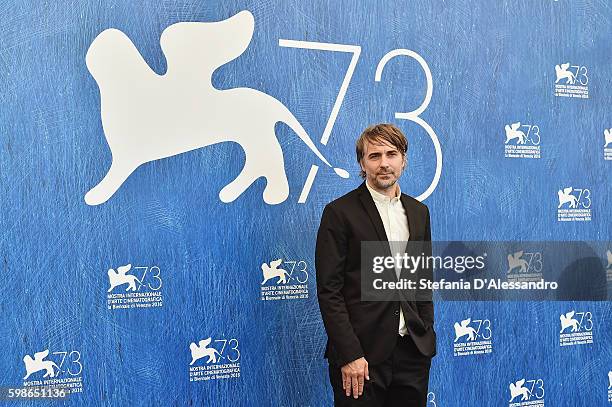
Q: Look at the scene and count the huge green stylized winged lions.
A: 0